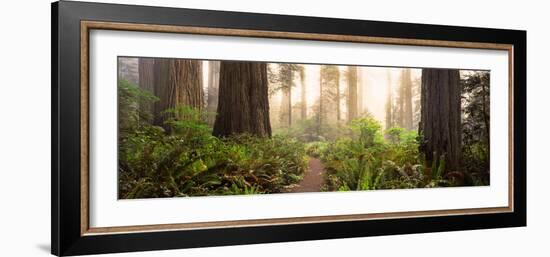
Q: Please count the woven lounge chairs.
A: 0